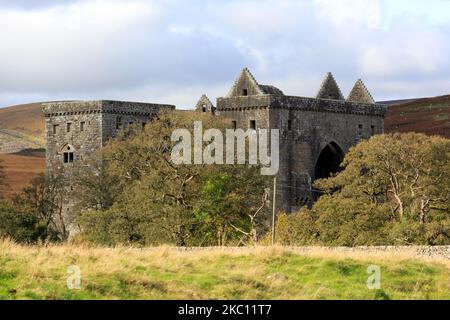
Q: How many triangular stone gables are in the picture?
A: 4